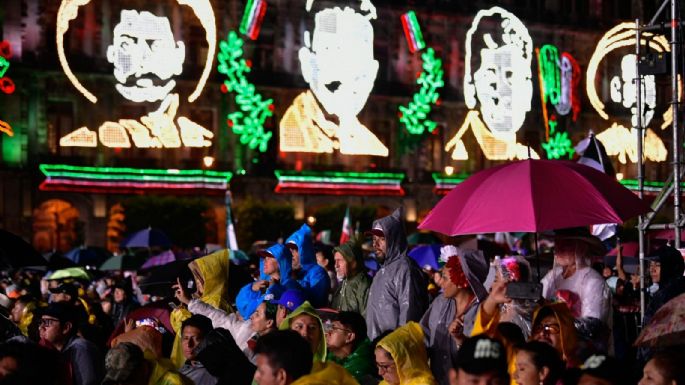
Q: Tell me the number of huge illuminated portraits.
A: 4